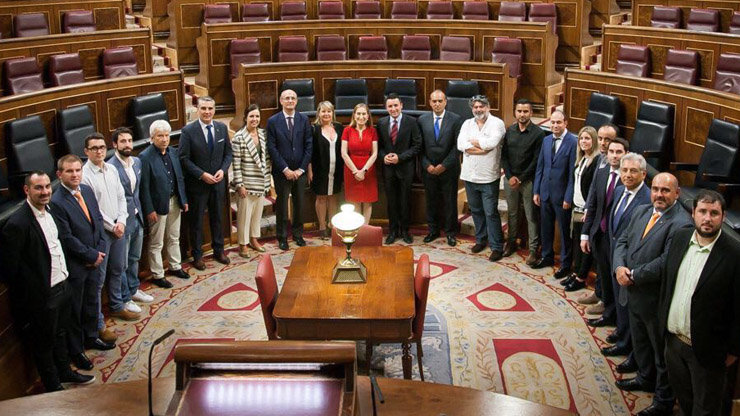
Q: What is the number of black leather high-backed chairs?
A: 10